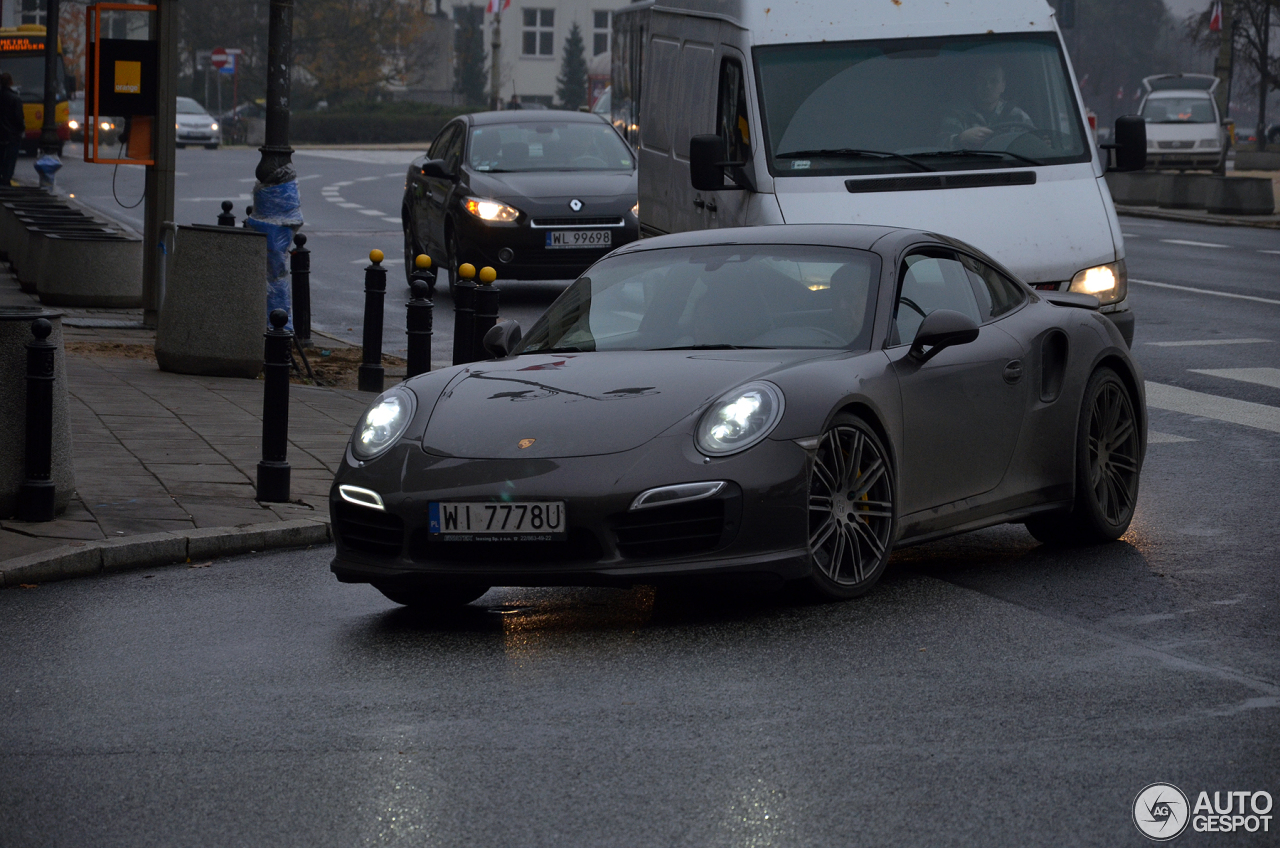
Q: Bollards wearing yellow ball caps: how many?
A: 4